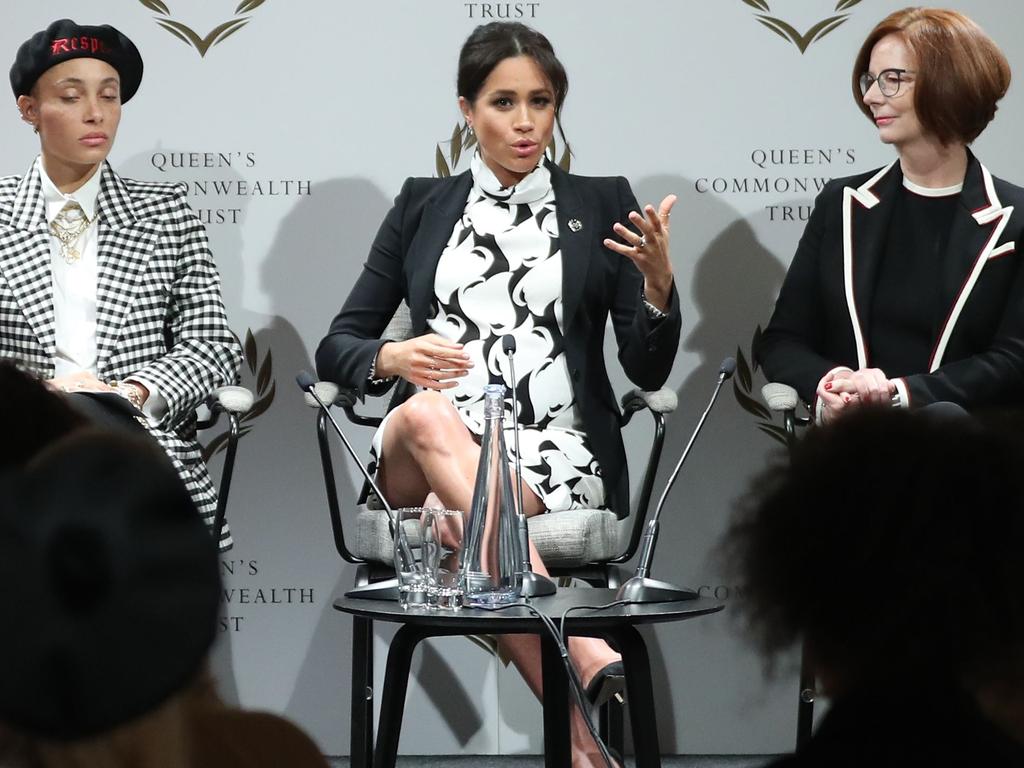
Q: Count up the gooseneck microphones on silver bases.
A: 3